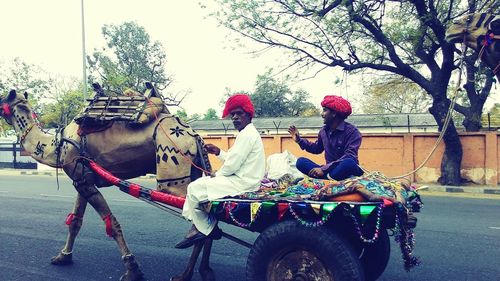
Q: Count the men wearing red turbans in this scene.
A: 2